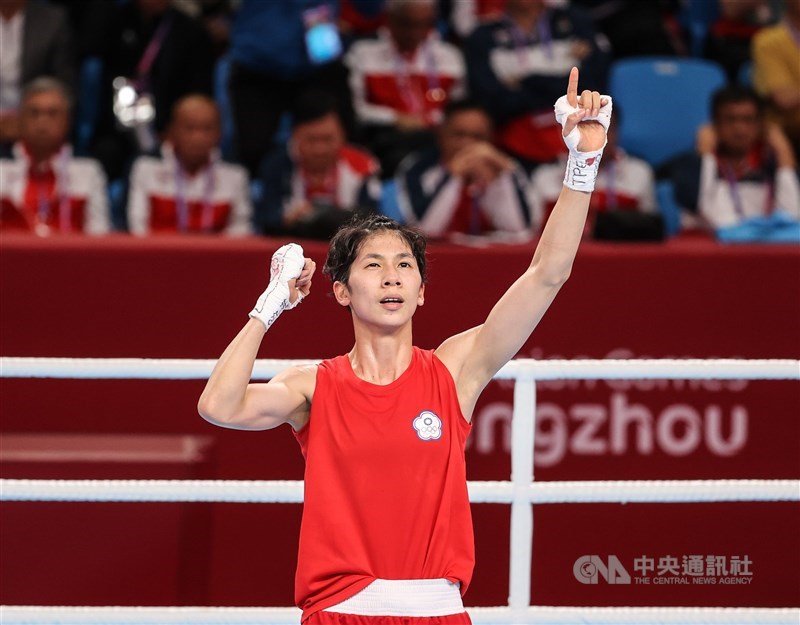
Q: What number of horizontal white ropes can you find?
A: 3